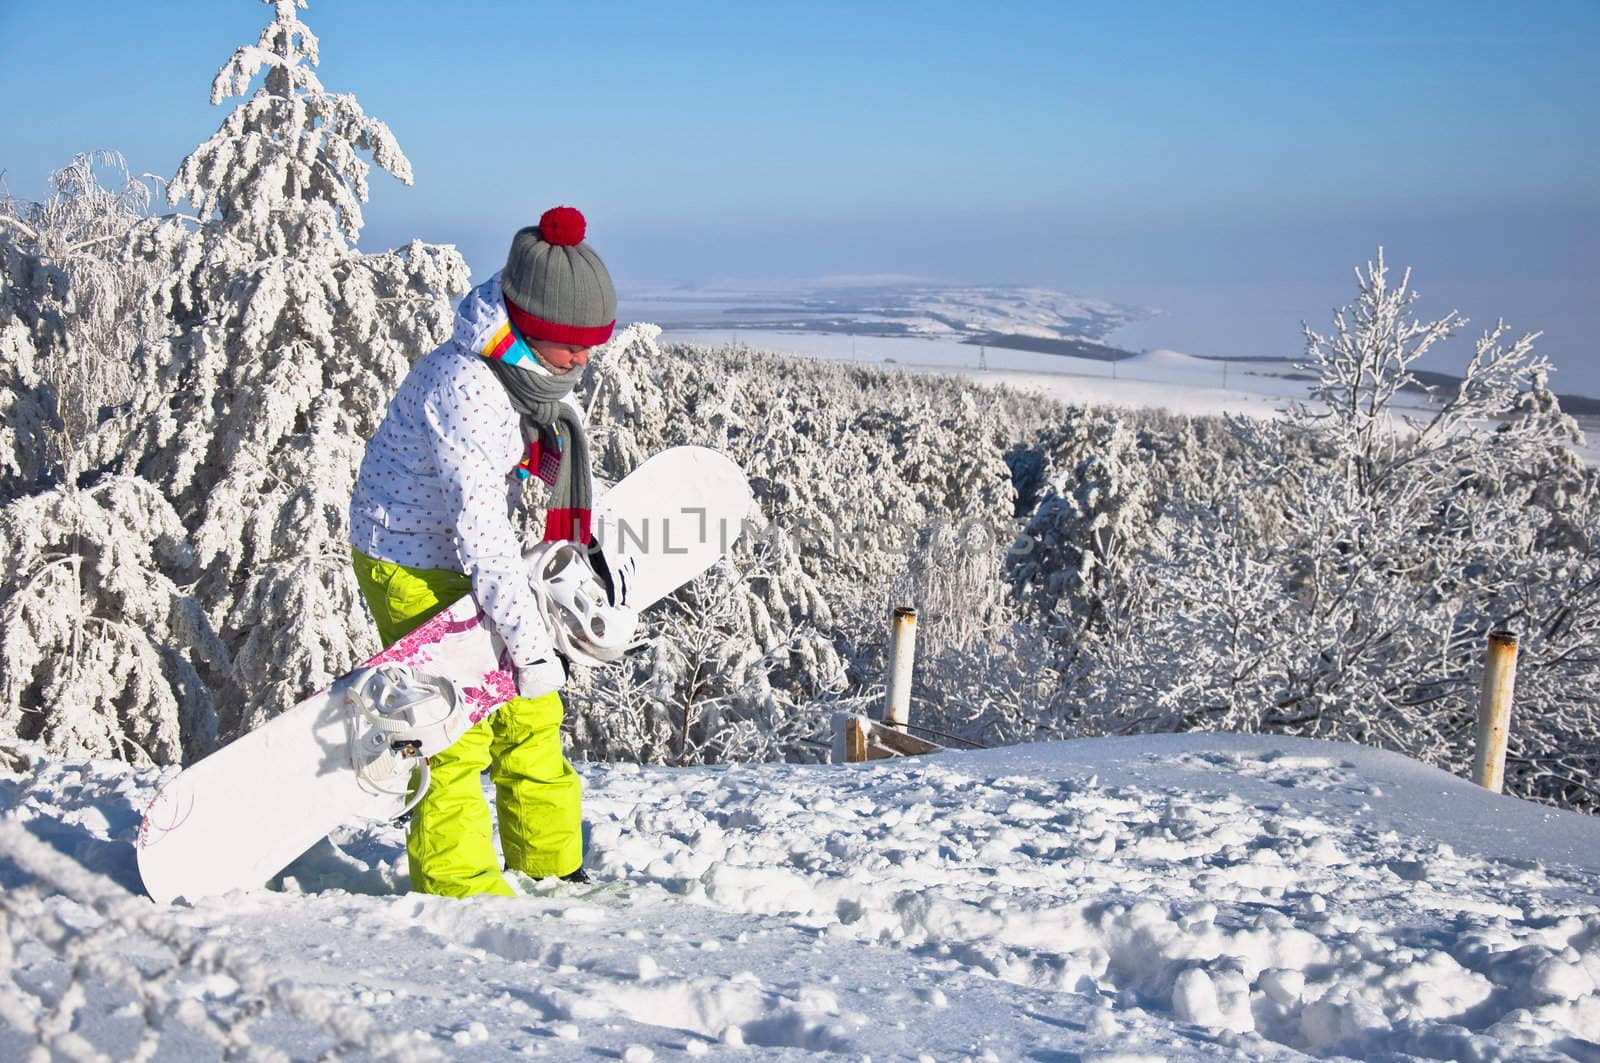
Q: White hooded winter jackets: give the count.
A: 1